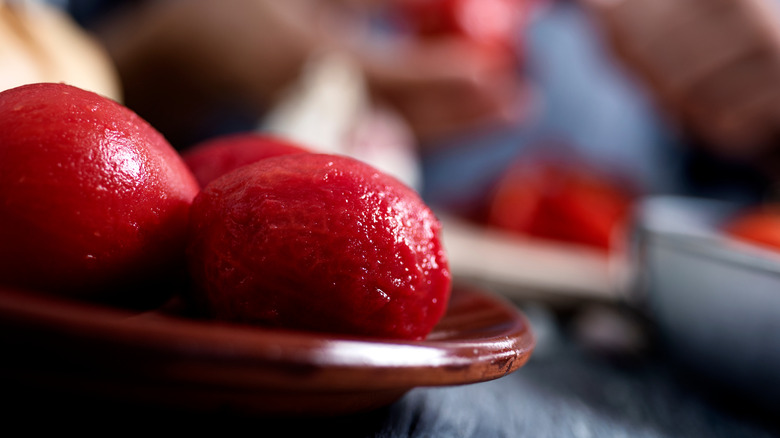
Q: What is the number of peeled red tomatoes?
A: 3